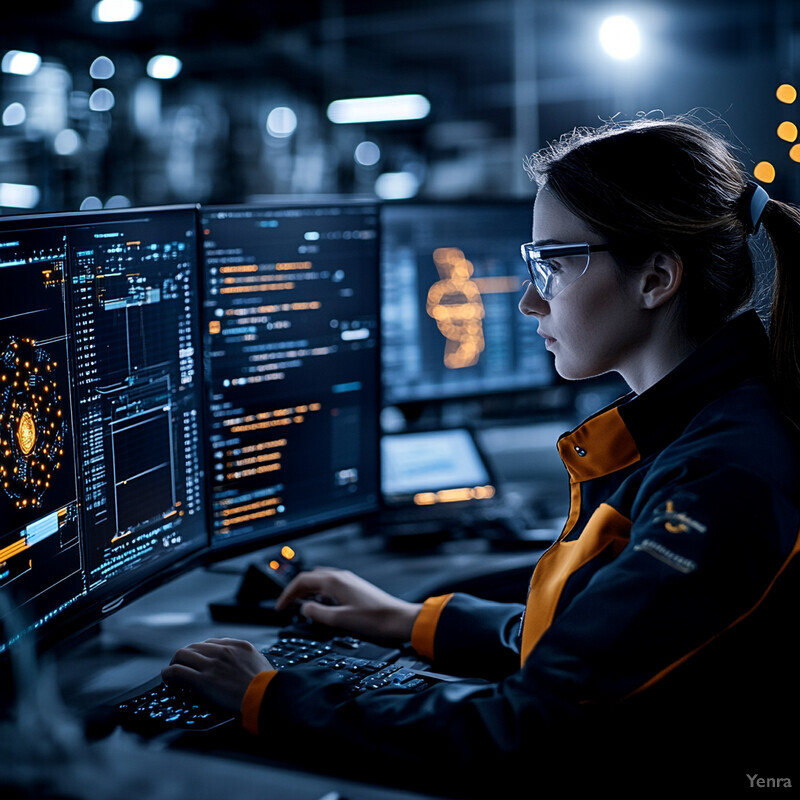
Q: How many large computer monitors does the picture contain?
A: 3